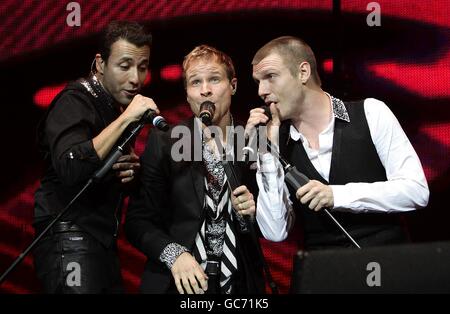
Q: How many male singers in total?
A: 3